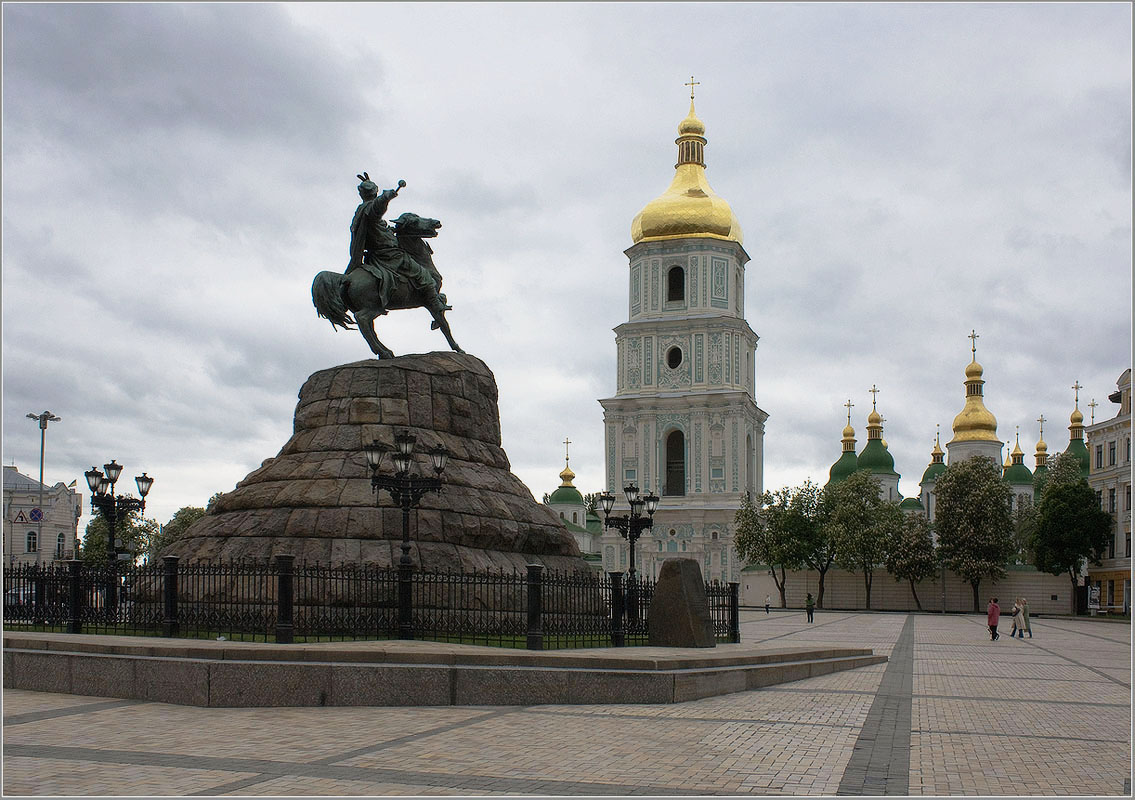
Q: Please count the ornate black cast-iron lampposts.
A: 3